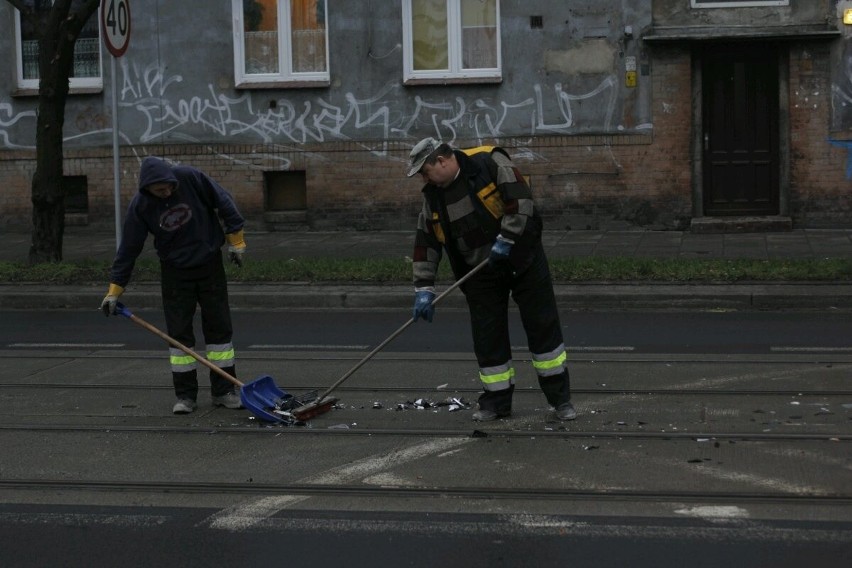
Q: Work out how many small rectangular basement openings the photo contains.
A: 2